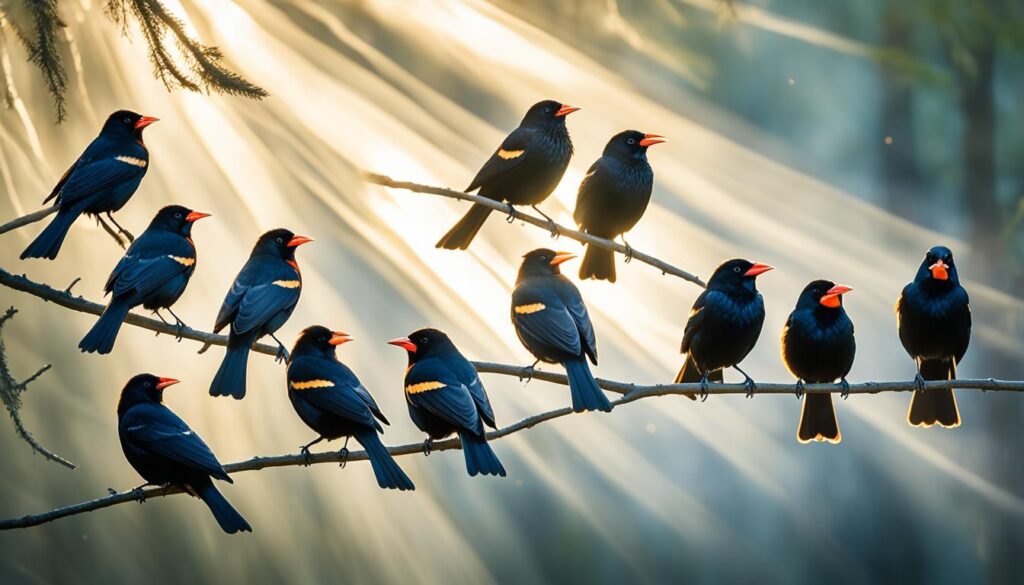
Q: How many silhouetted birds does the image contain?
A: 12